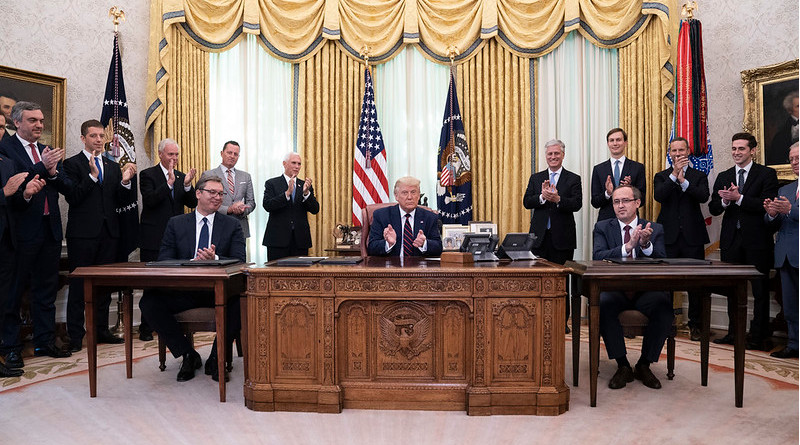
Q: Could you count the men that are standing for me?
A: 11